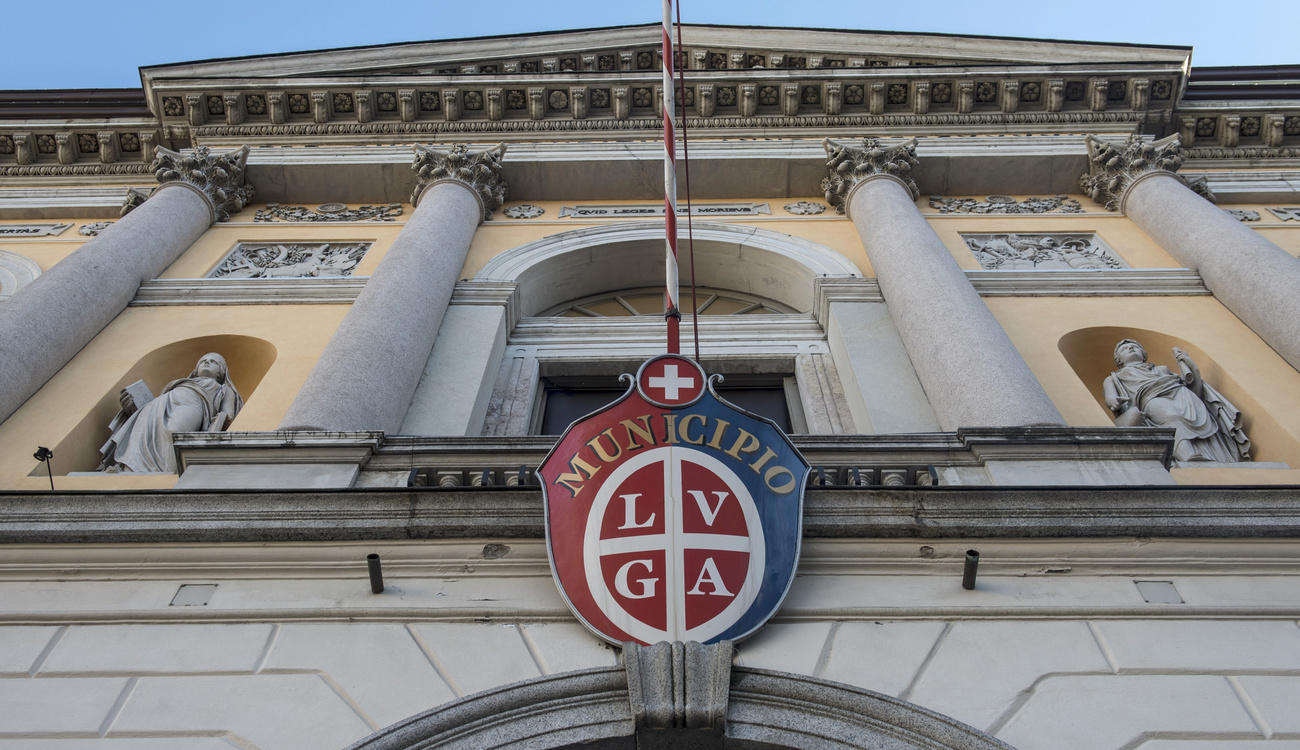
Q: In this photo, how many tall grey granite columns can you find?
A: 4